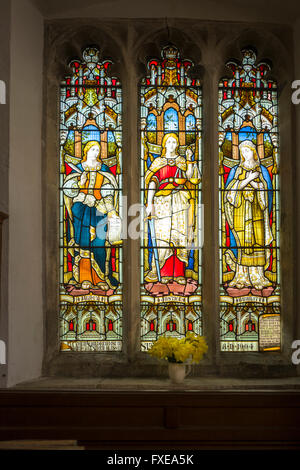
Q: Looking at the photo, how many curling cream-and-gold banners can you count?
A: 3